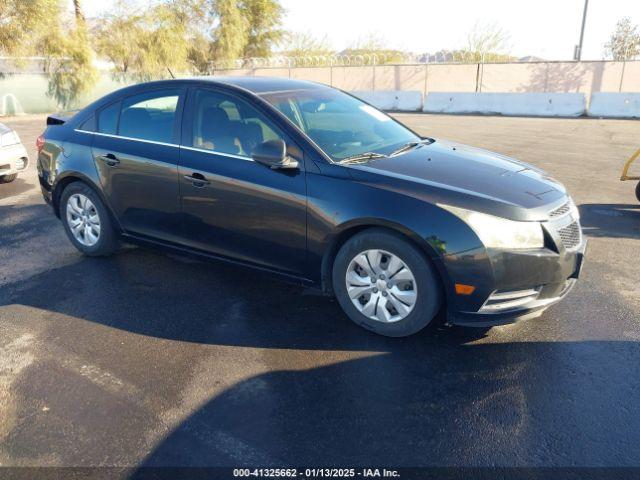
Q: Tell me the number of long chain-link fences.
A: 1